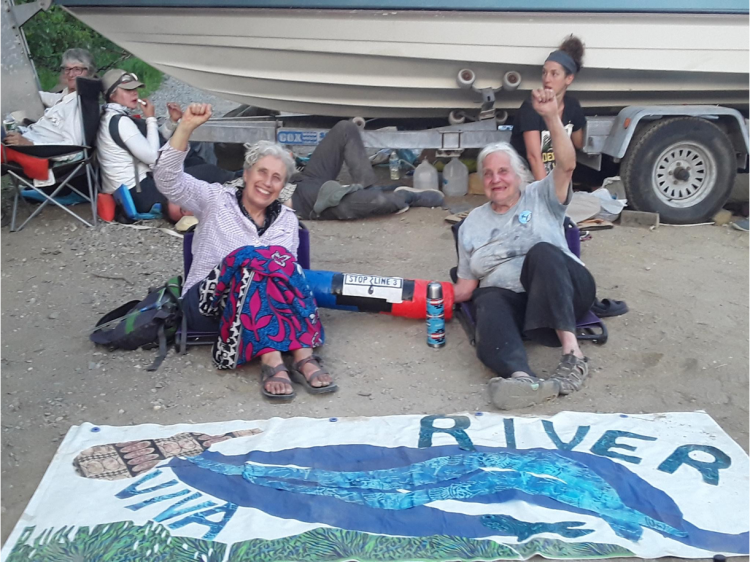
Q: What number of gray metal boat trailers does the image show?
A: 1